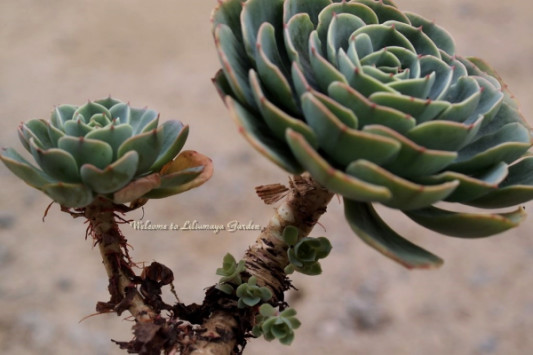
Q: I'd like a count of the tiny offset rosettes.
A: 4